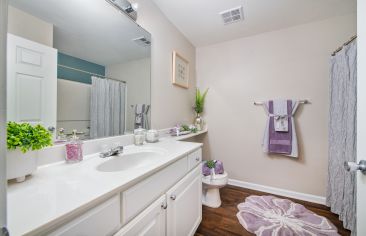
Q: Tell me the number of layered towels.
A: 3